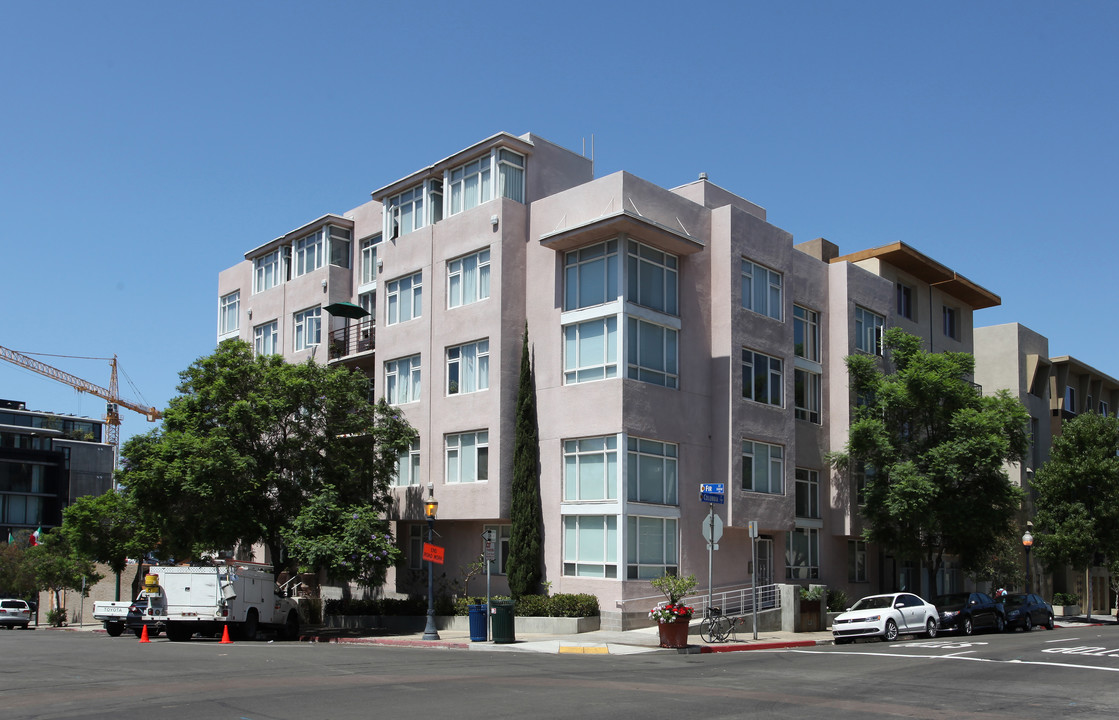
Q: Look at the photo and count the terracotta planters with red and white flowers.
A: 1